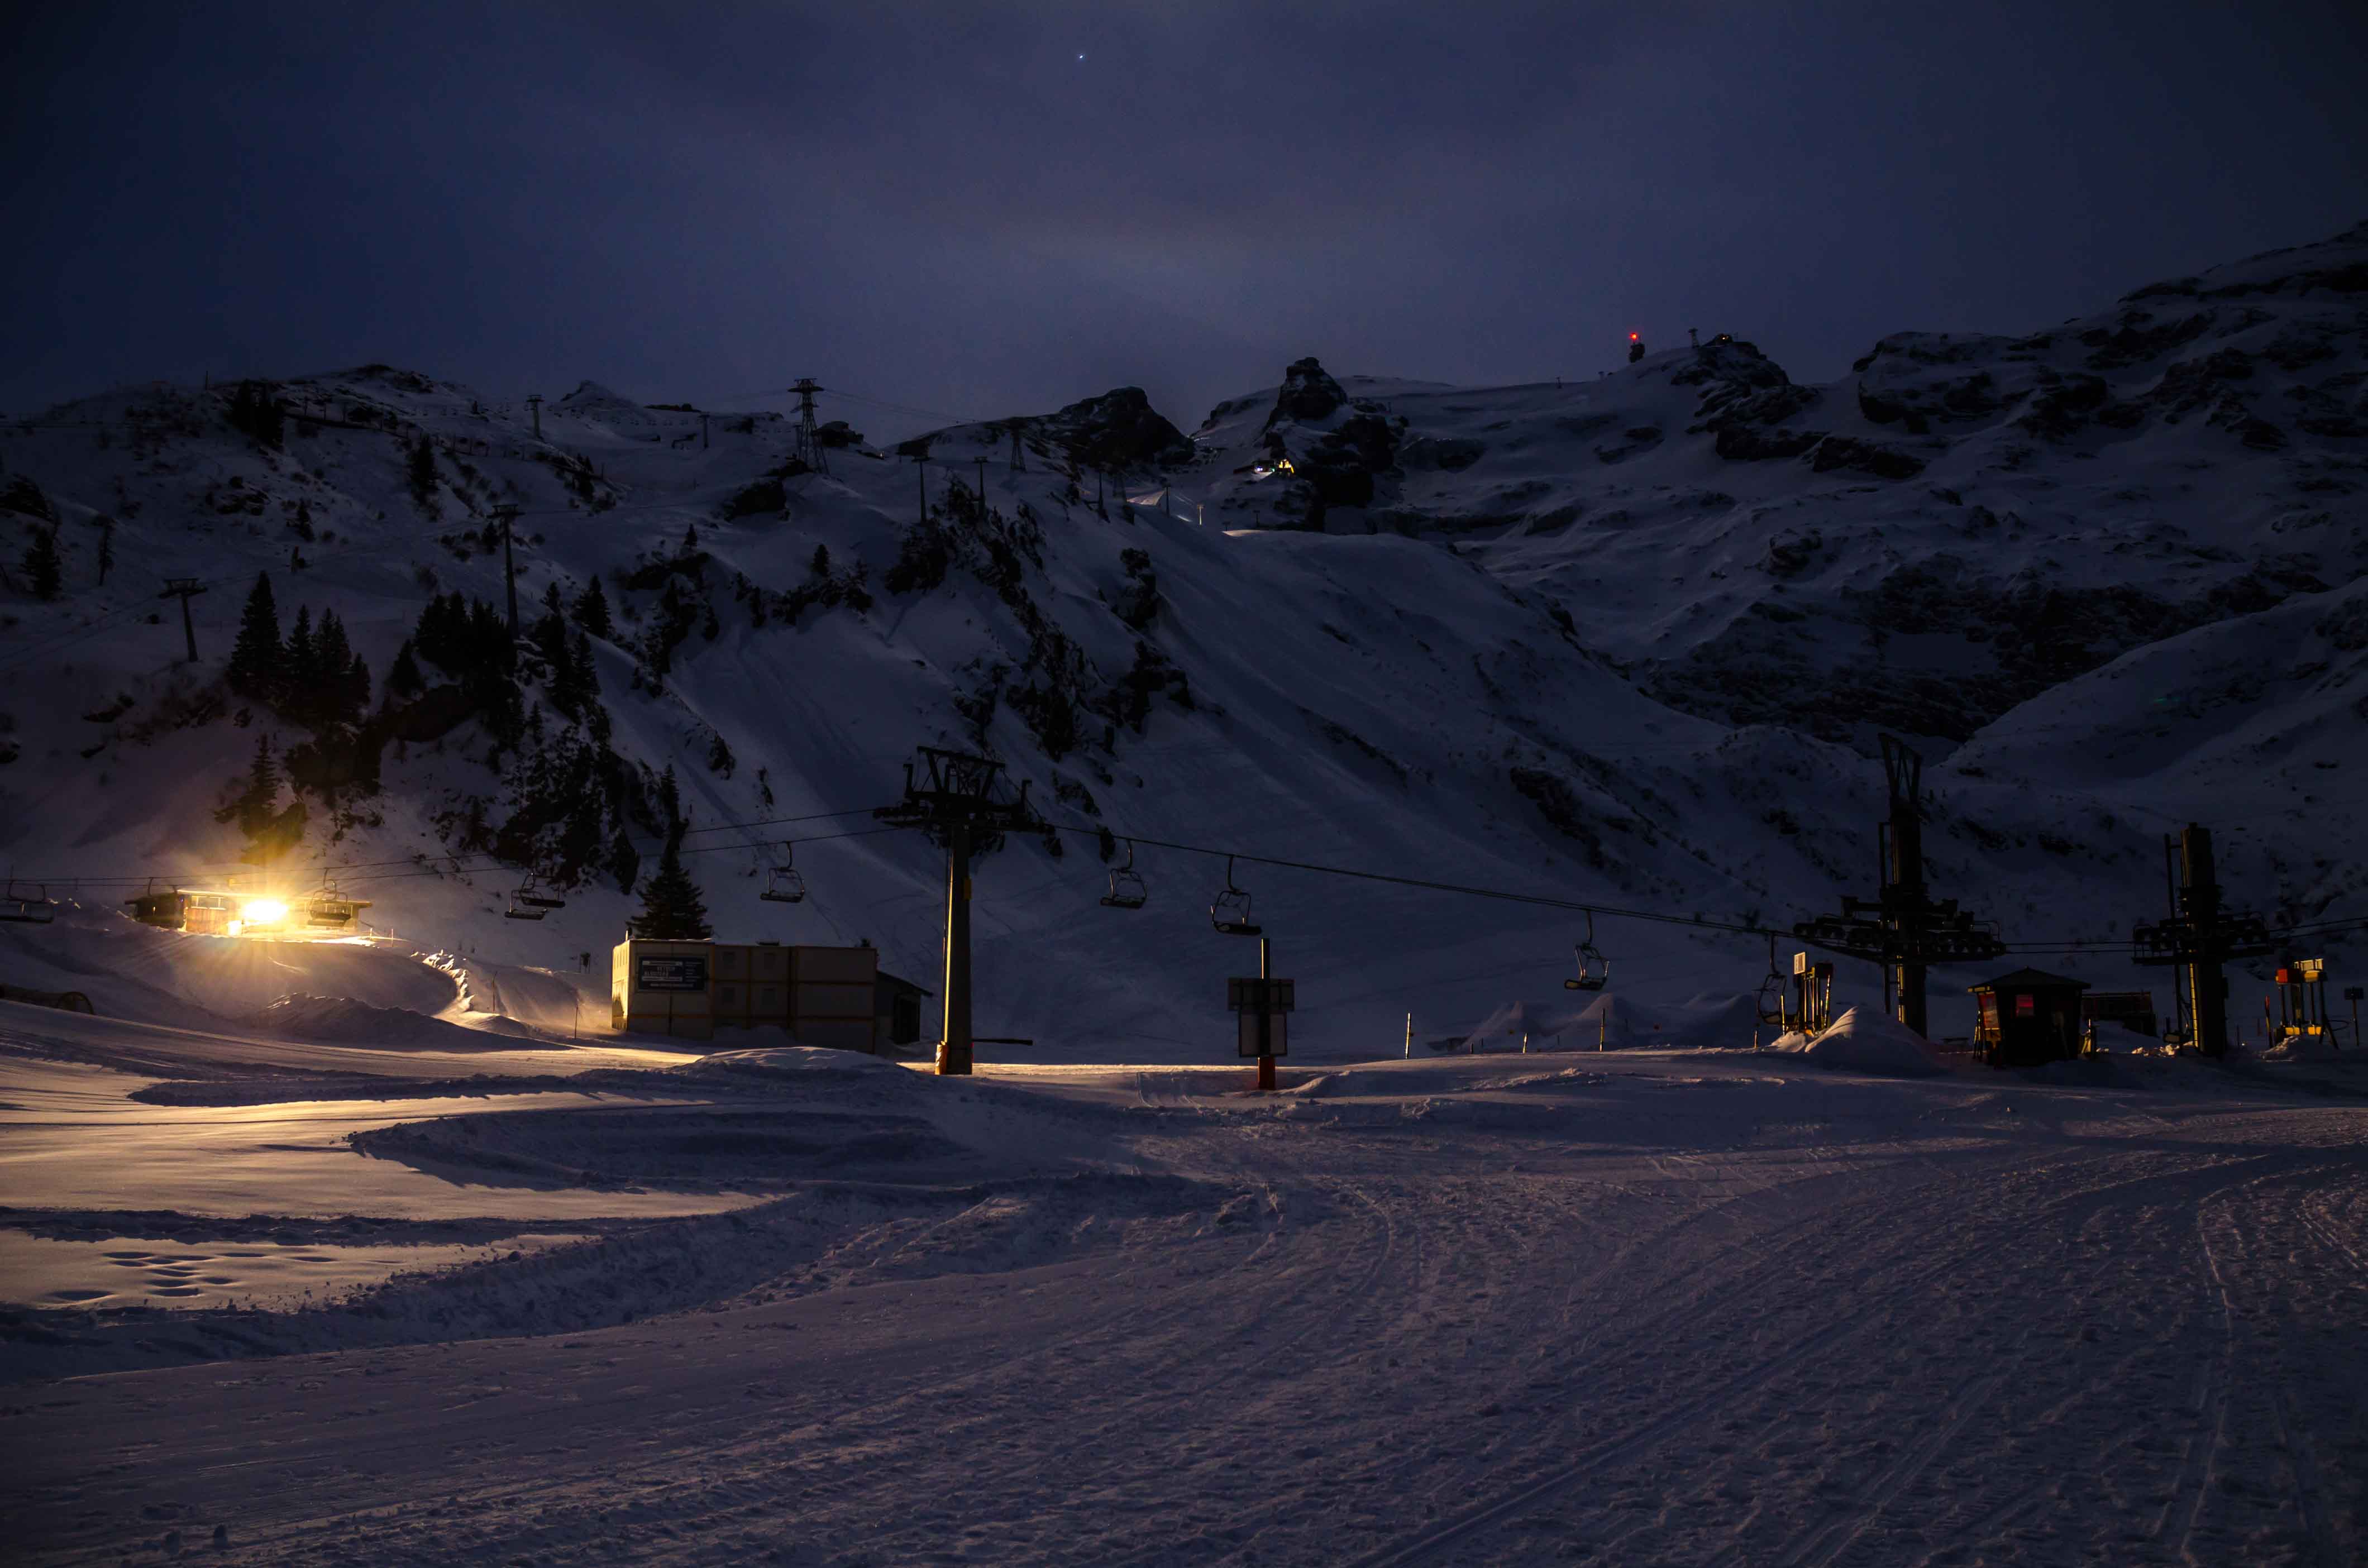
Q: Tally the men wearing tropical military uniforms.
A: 0